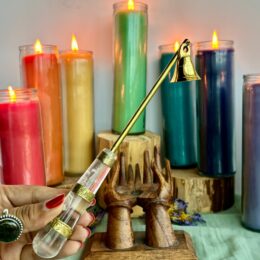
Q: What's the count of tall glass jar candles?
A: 7